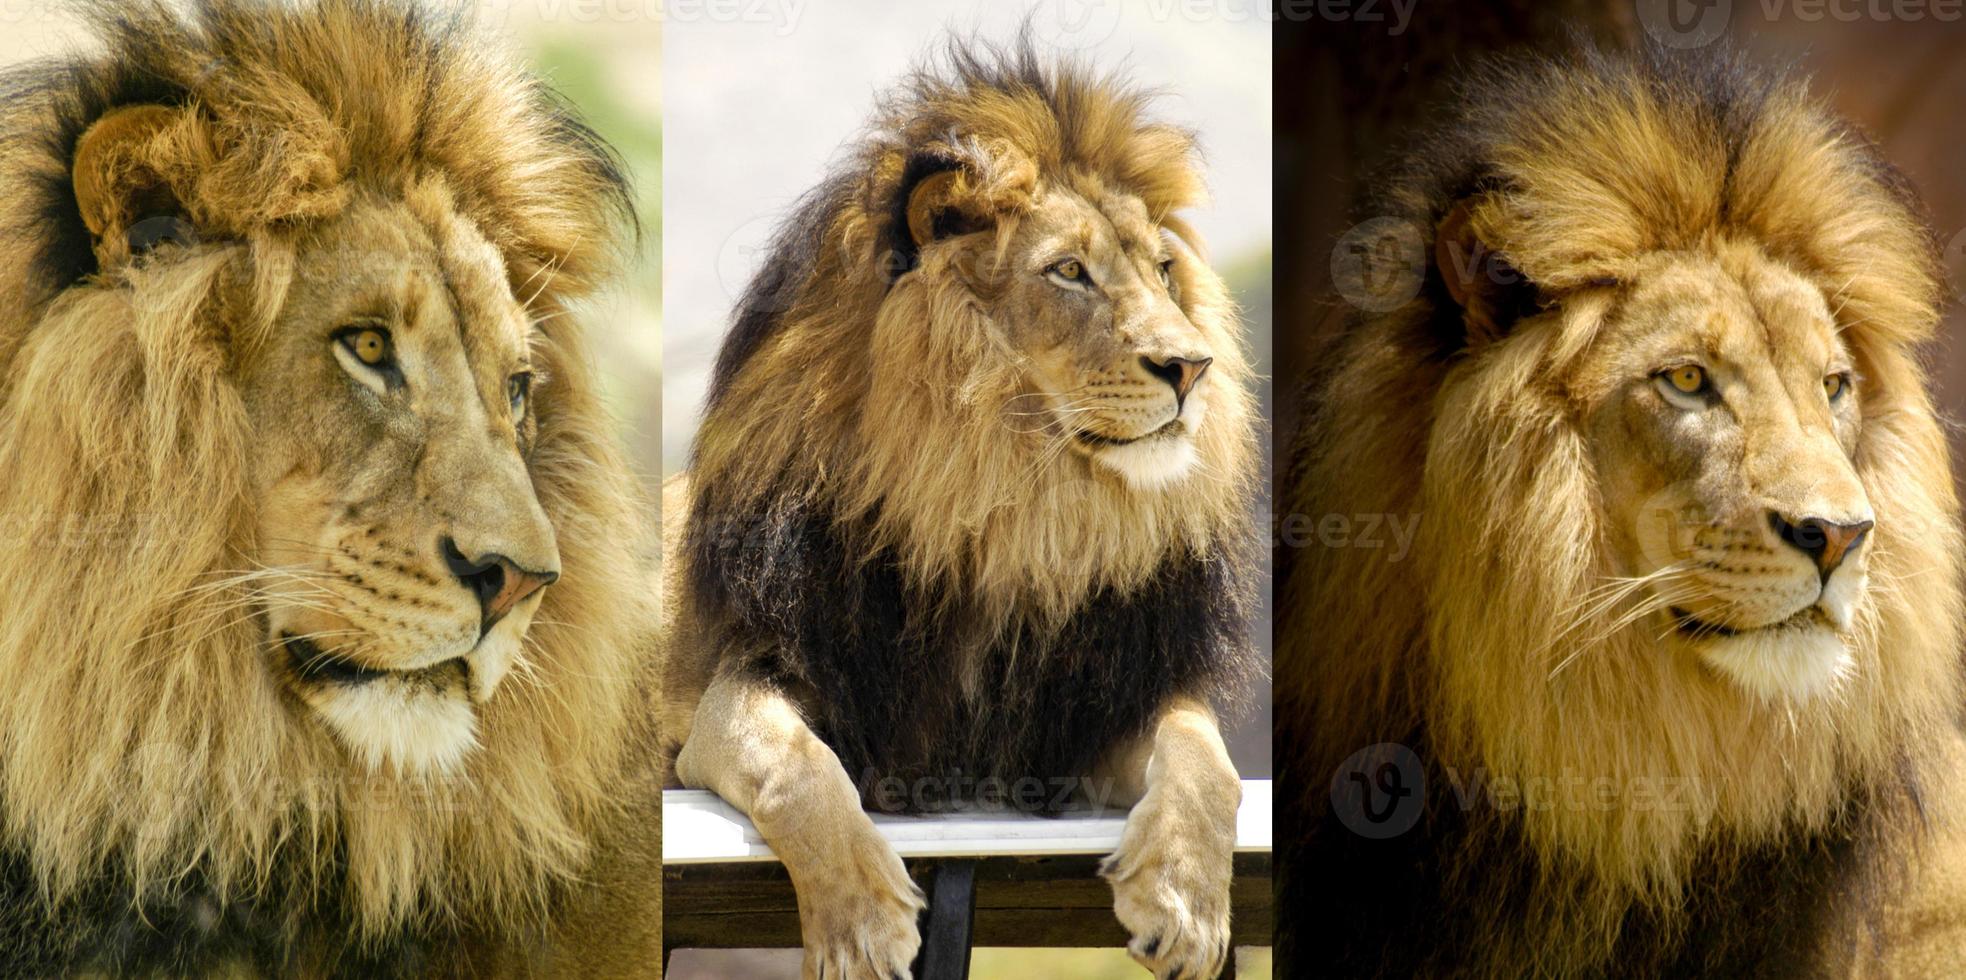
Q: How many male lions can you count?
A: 3